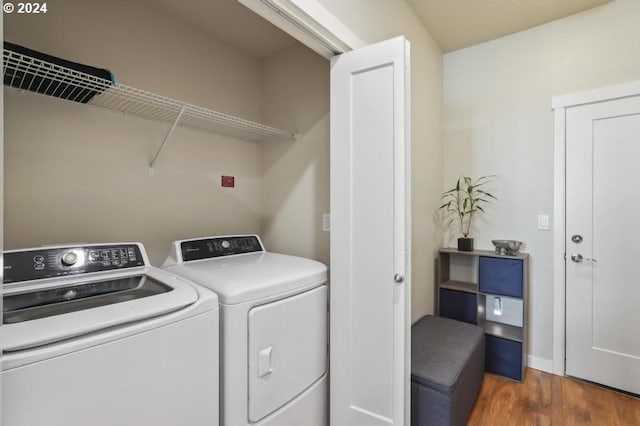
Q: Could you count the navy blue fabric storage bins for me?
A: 3